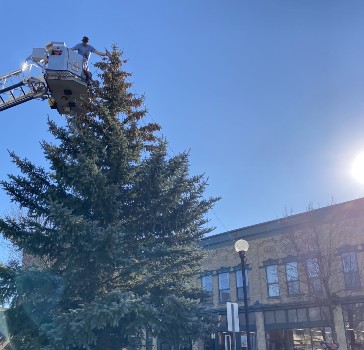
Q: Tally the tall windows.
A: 7